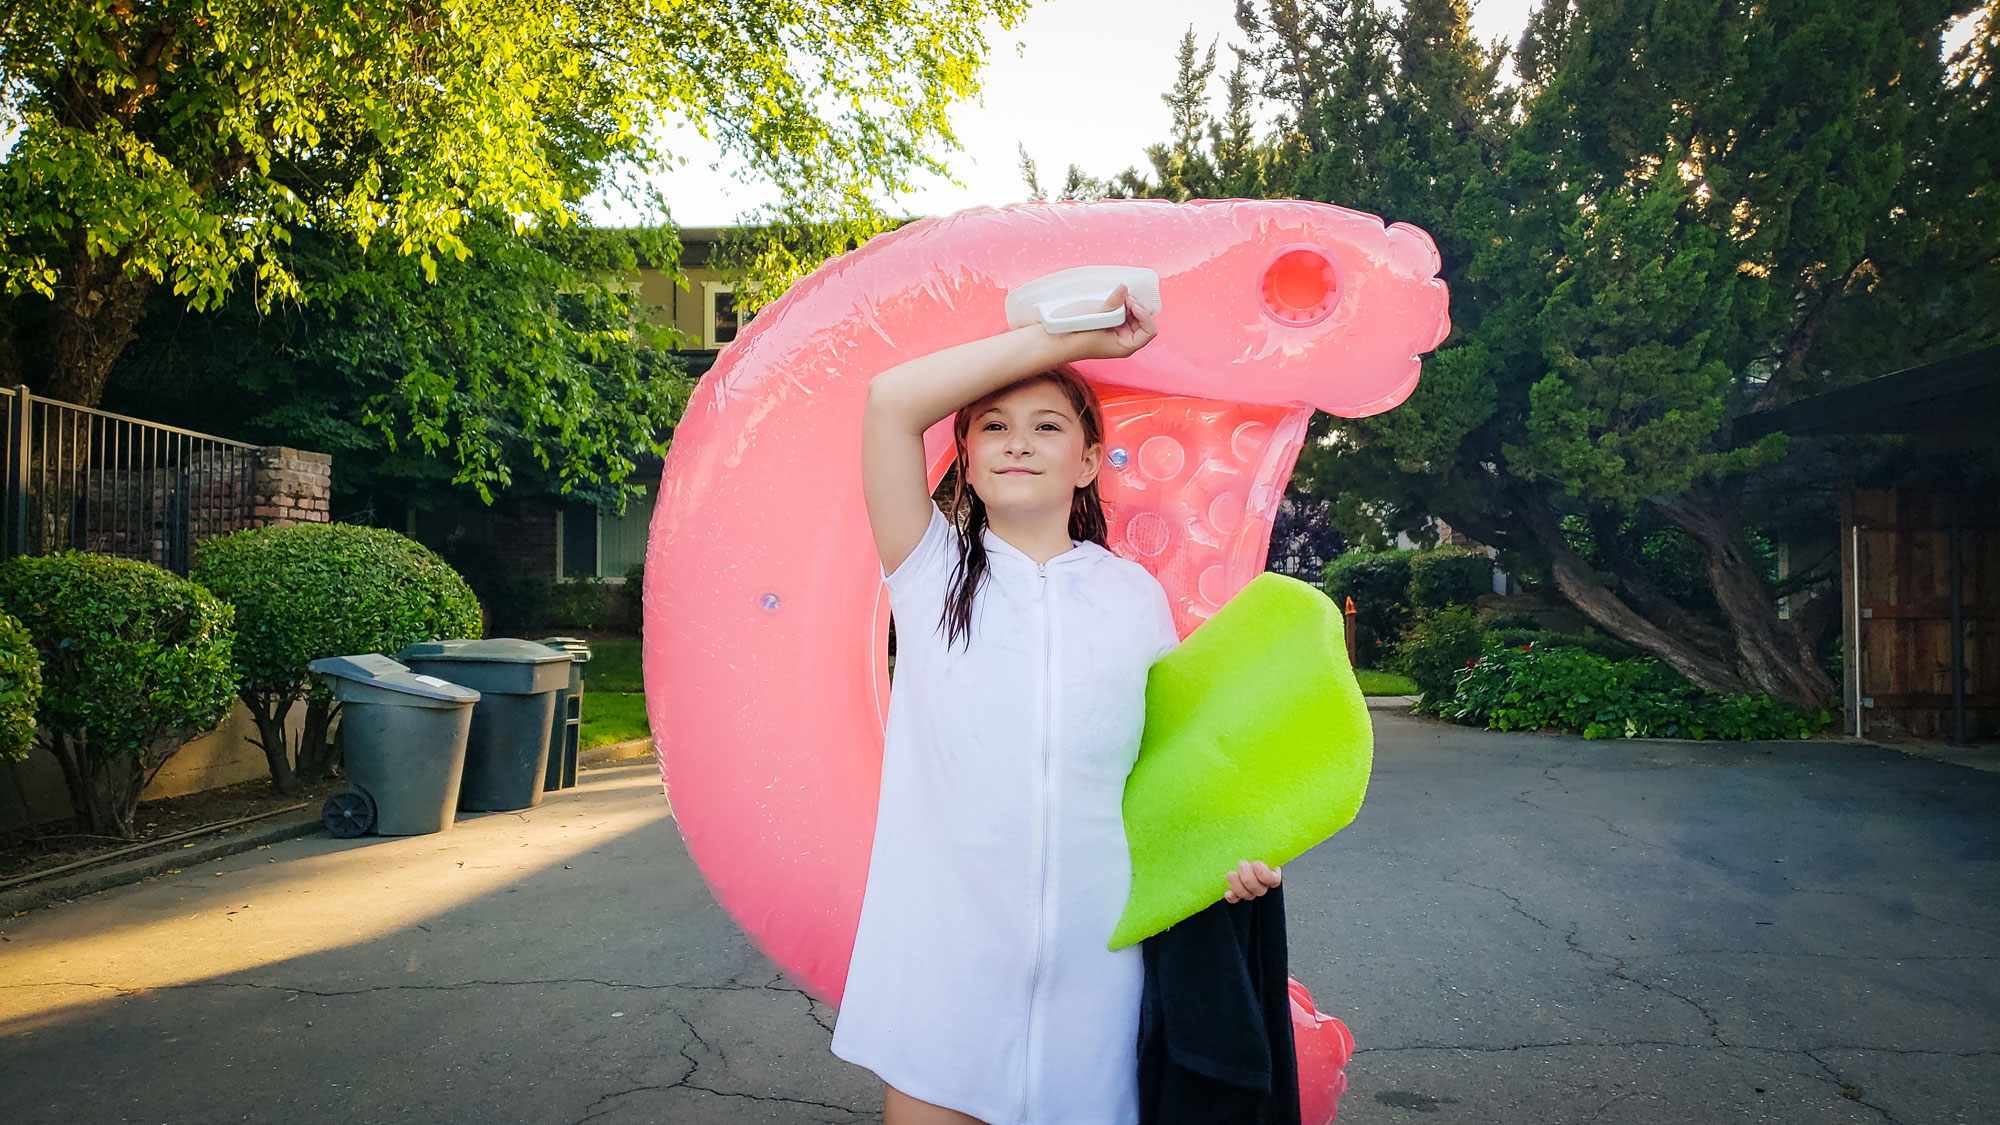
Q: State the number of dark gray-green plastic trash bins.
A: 3